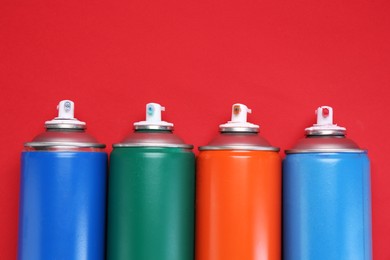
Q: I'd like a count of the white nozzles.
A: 4